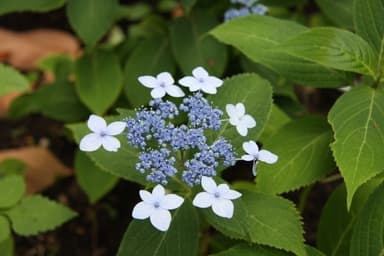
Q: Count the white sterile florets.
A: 7